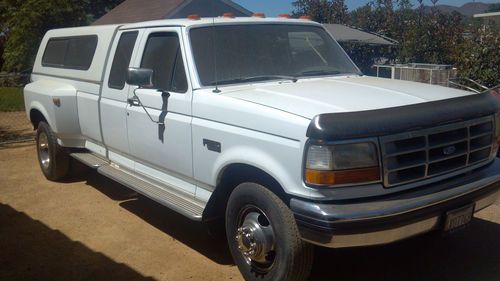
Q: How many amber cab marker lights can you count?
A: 5